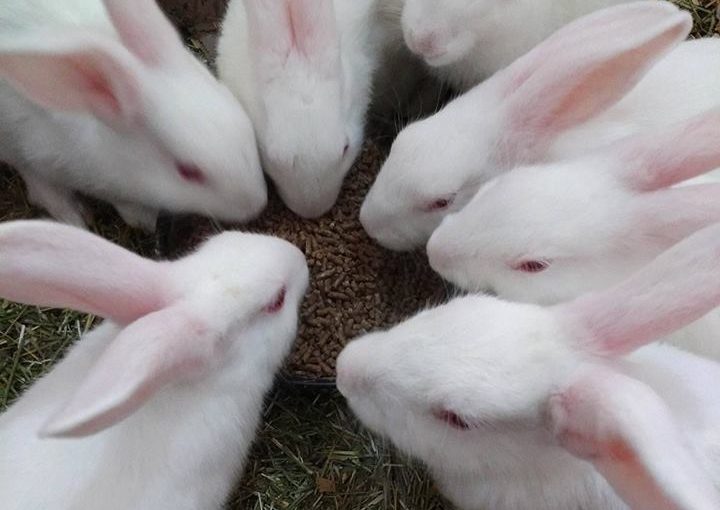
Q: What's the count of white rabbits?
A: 7